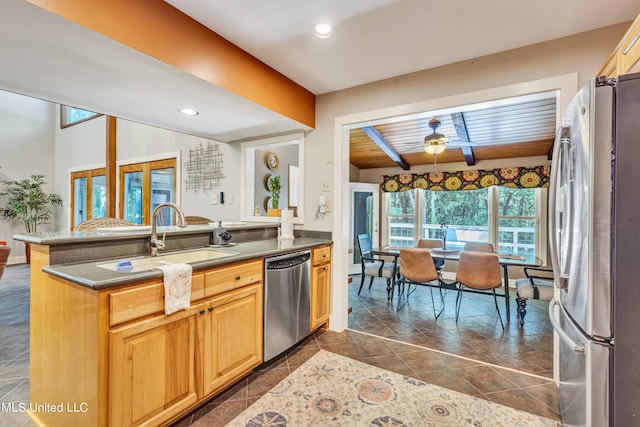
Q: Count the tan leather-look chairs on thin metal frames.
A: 4